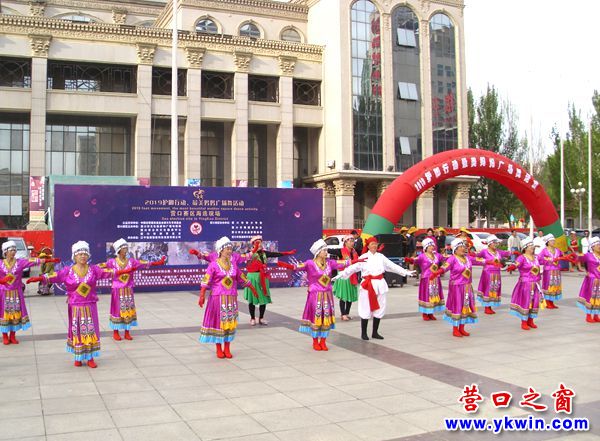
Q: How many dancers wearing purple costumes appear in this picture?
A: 11